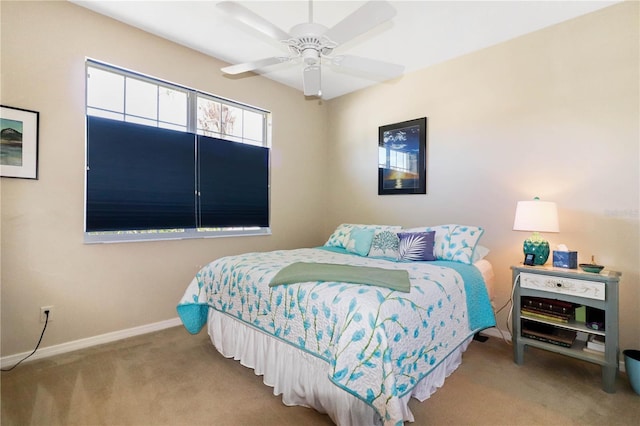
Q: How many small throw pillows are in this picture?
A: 3